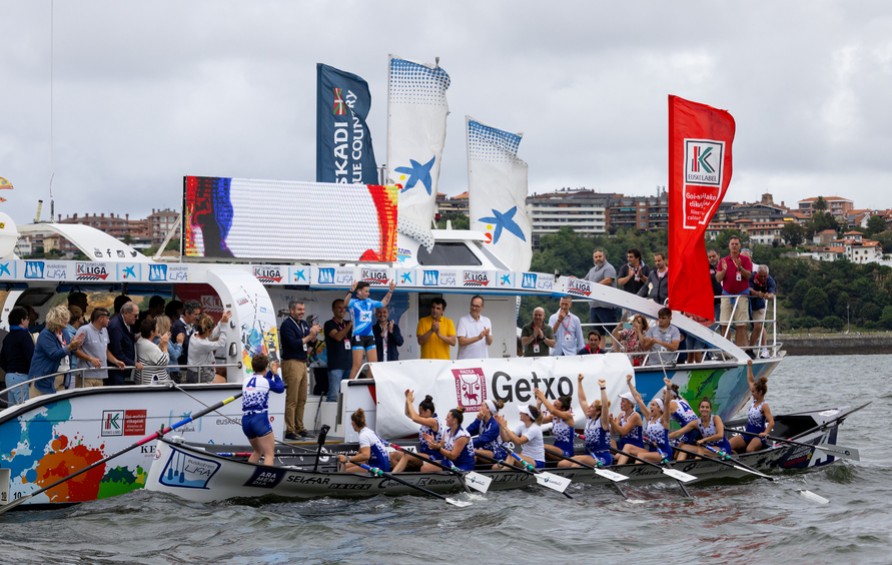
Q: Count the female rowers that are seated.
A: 12